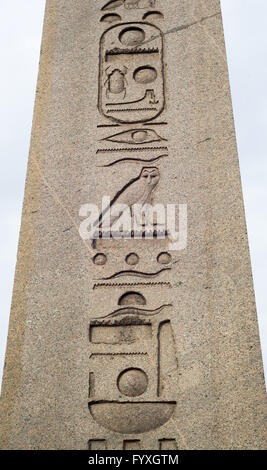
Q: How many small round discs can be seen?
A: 3